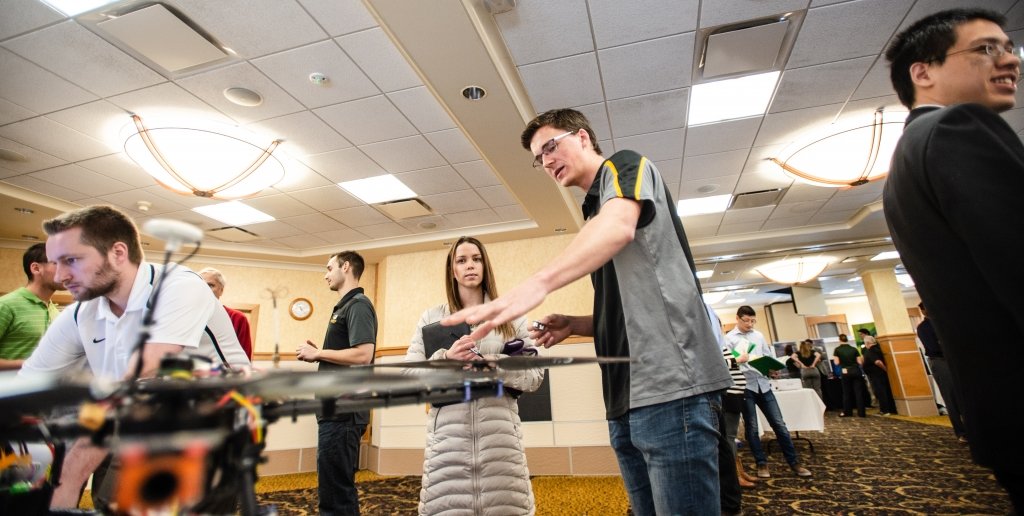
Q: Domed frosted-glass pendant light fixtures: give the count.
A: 3